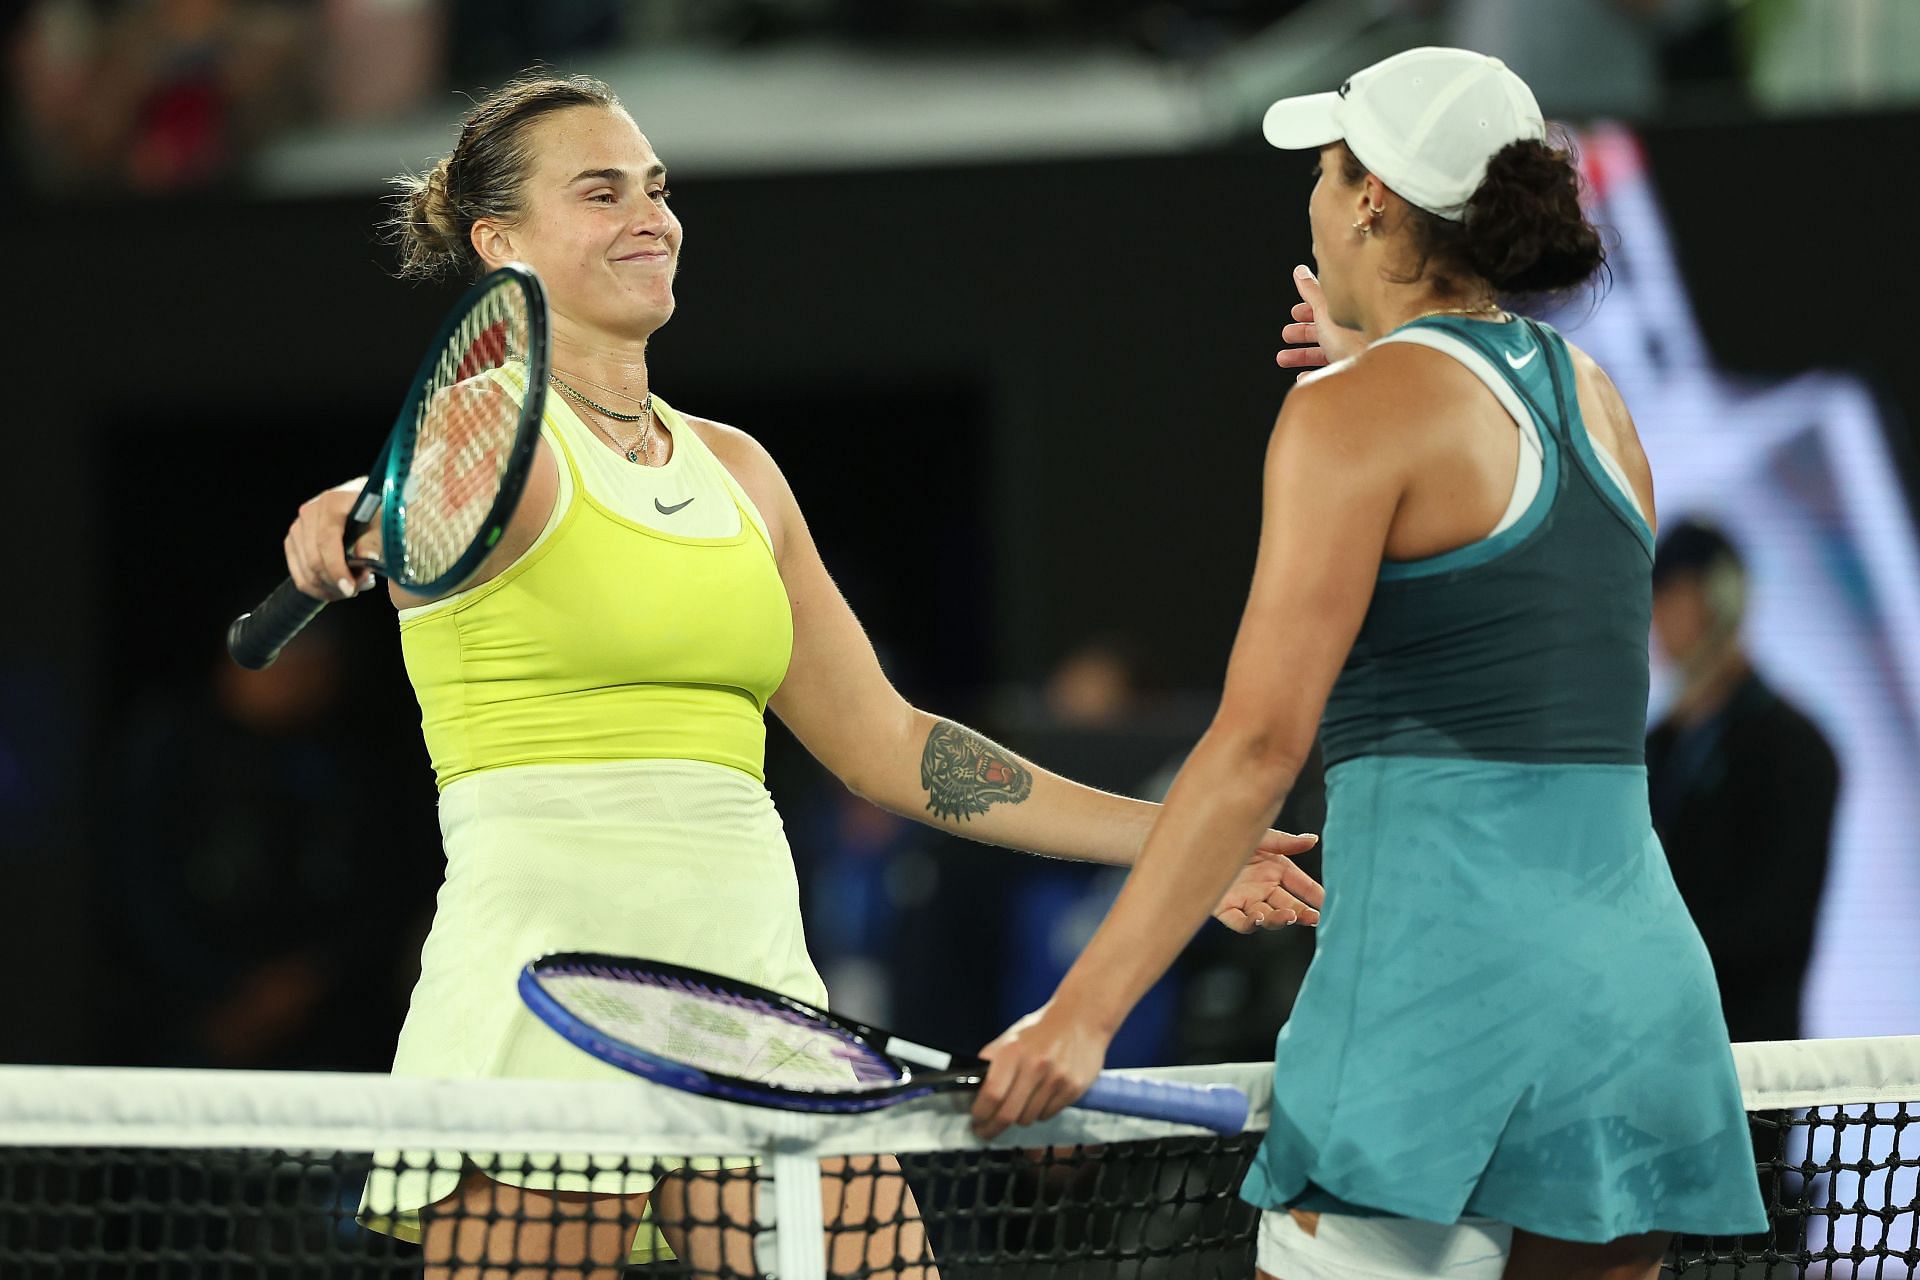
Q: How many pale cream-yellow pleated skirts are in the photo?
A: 1